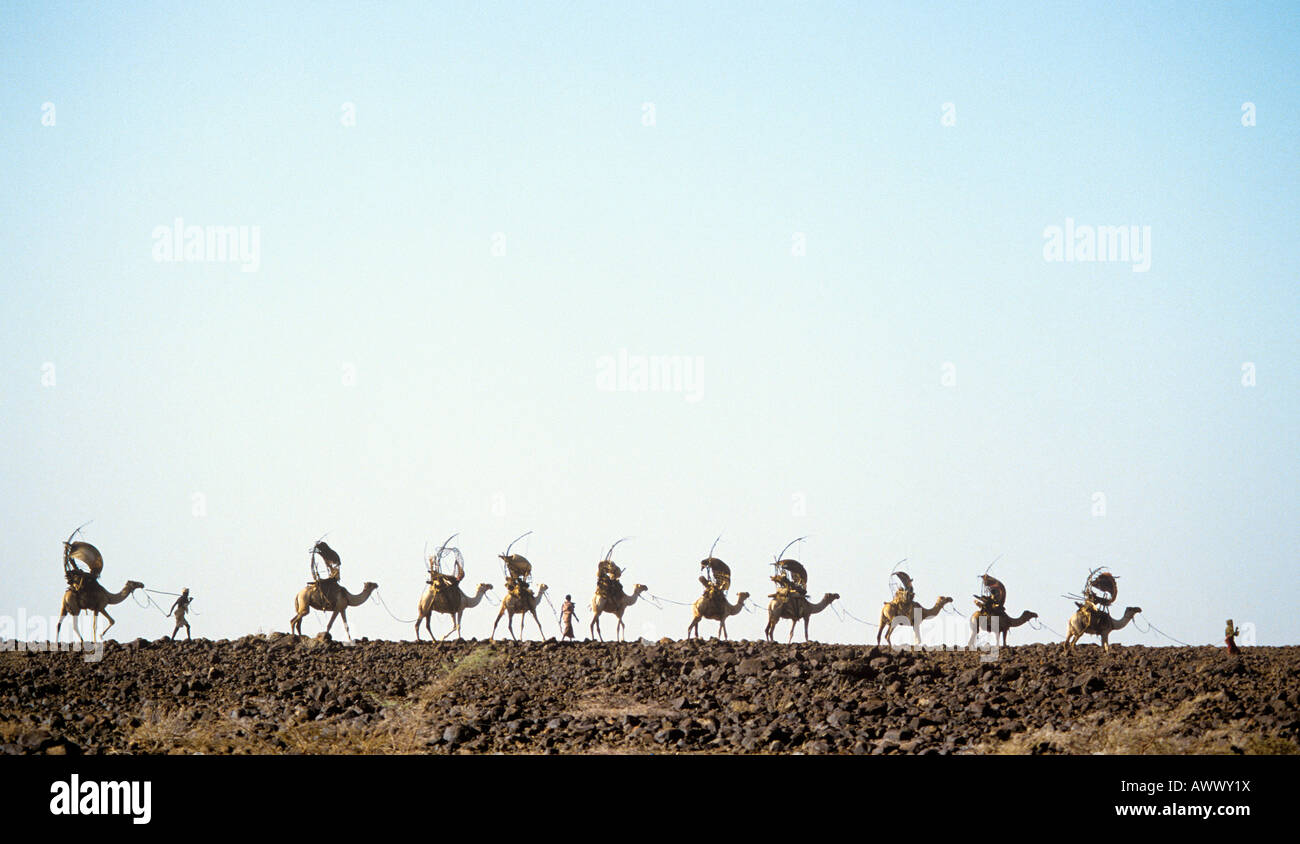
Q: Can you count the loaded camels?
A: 10